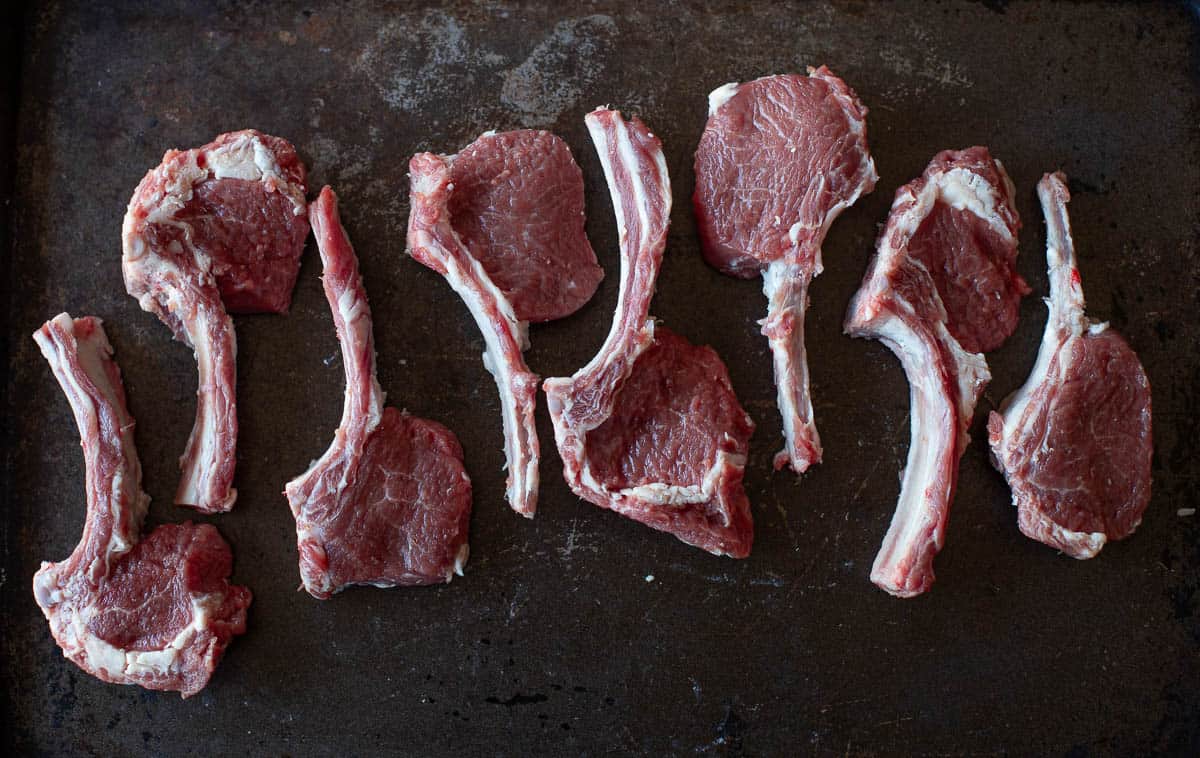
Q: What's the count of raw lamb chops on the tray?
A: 8